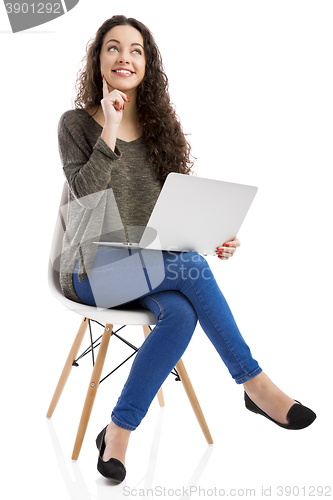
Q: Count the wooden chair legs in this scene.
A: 4